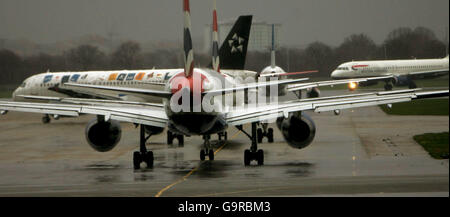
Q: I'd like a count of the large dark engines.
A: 2